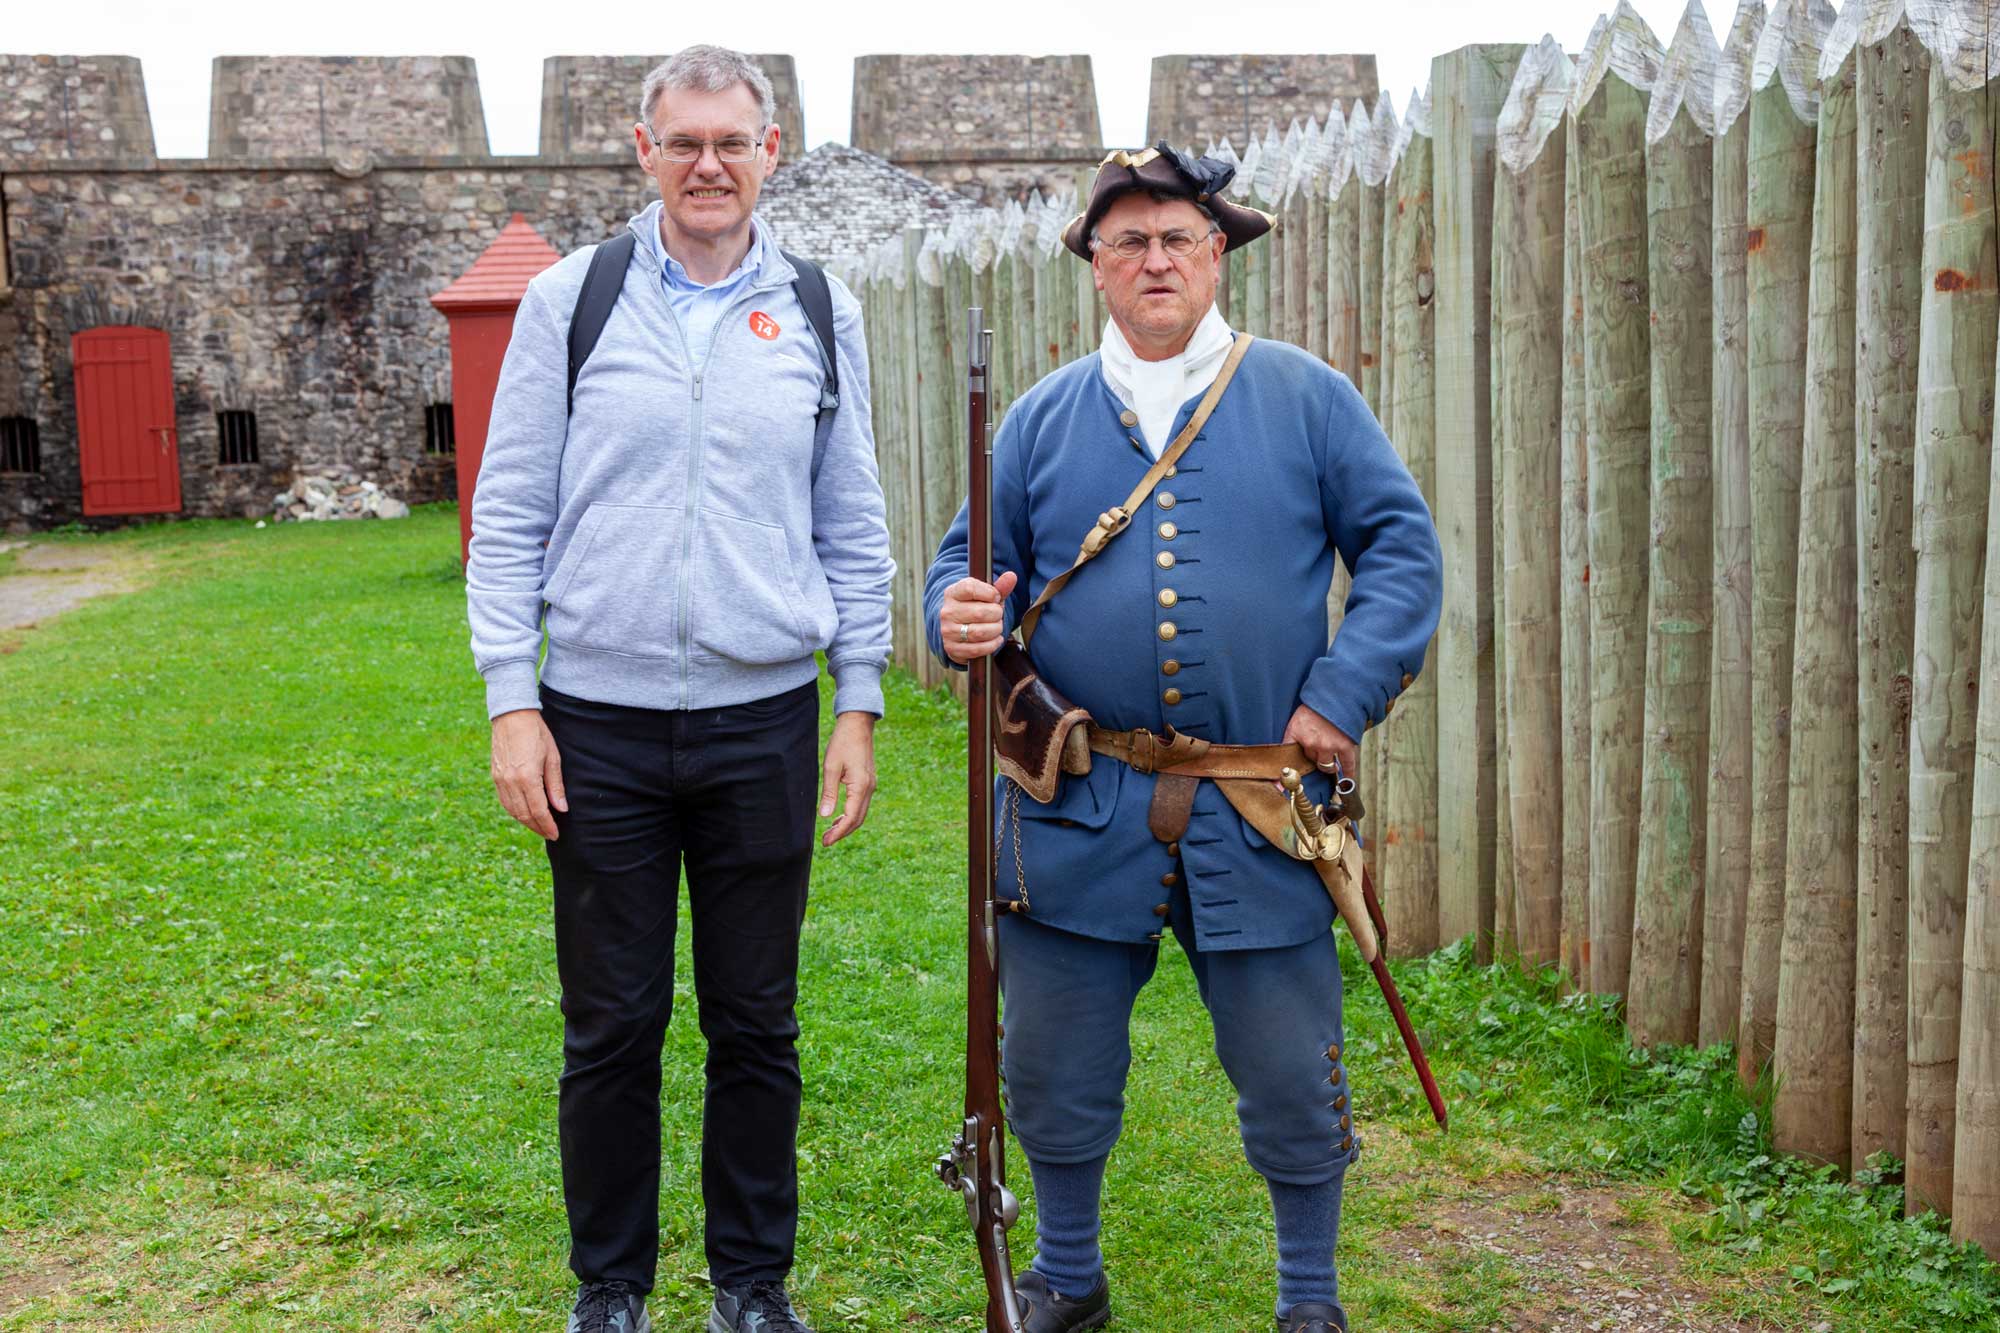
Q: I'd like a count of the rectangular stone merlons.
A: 5